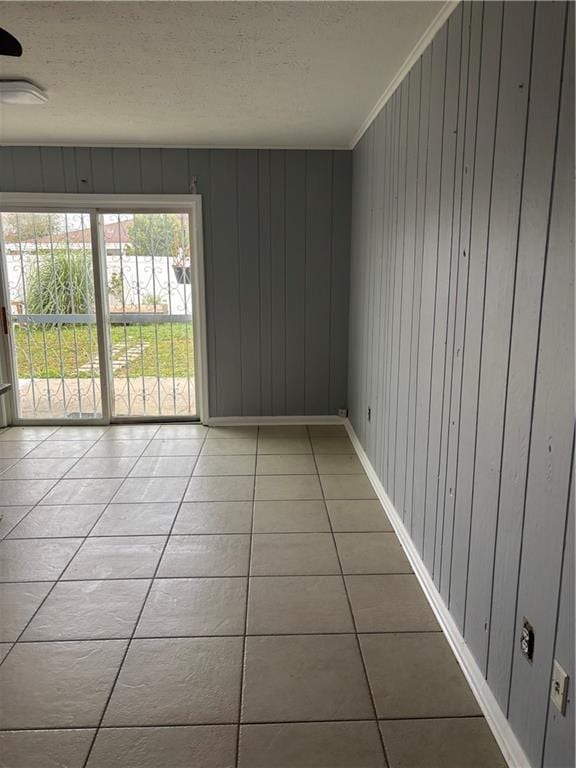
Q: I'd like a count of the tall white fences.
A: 1